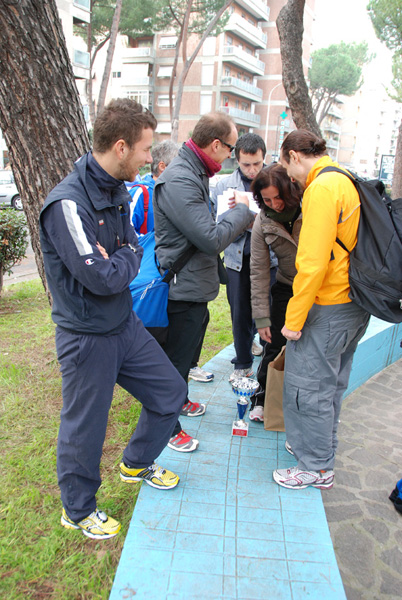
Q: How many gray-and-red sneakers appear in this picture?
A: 2